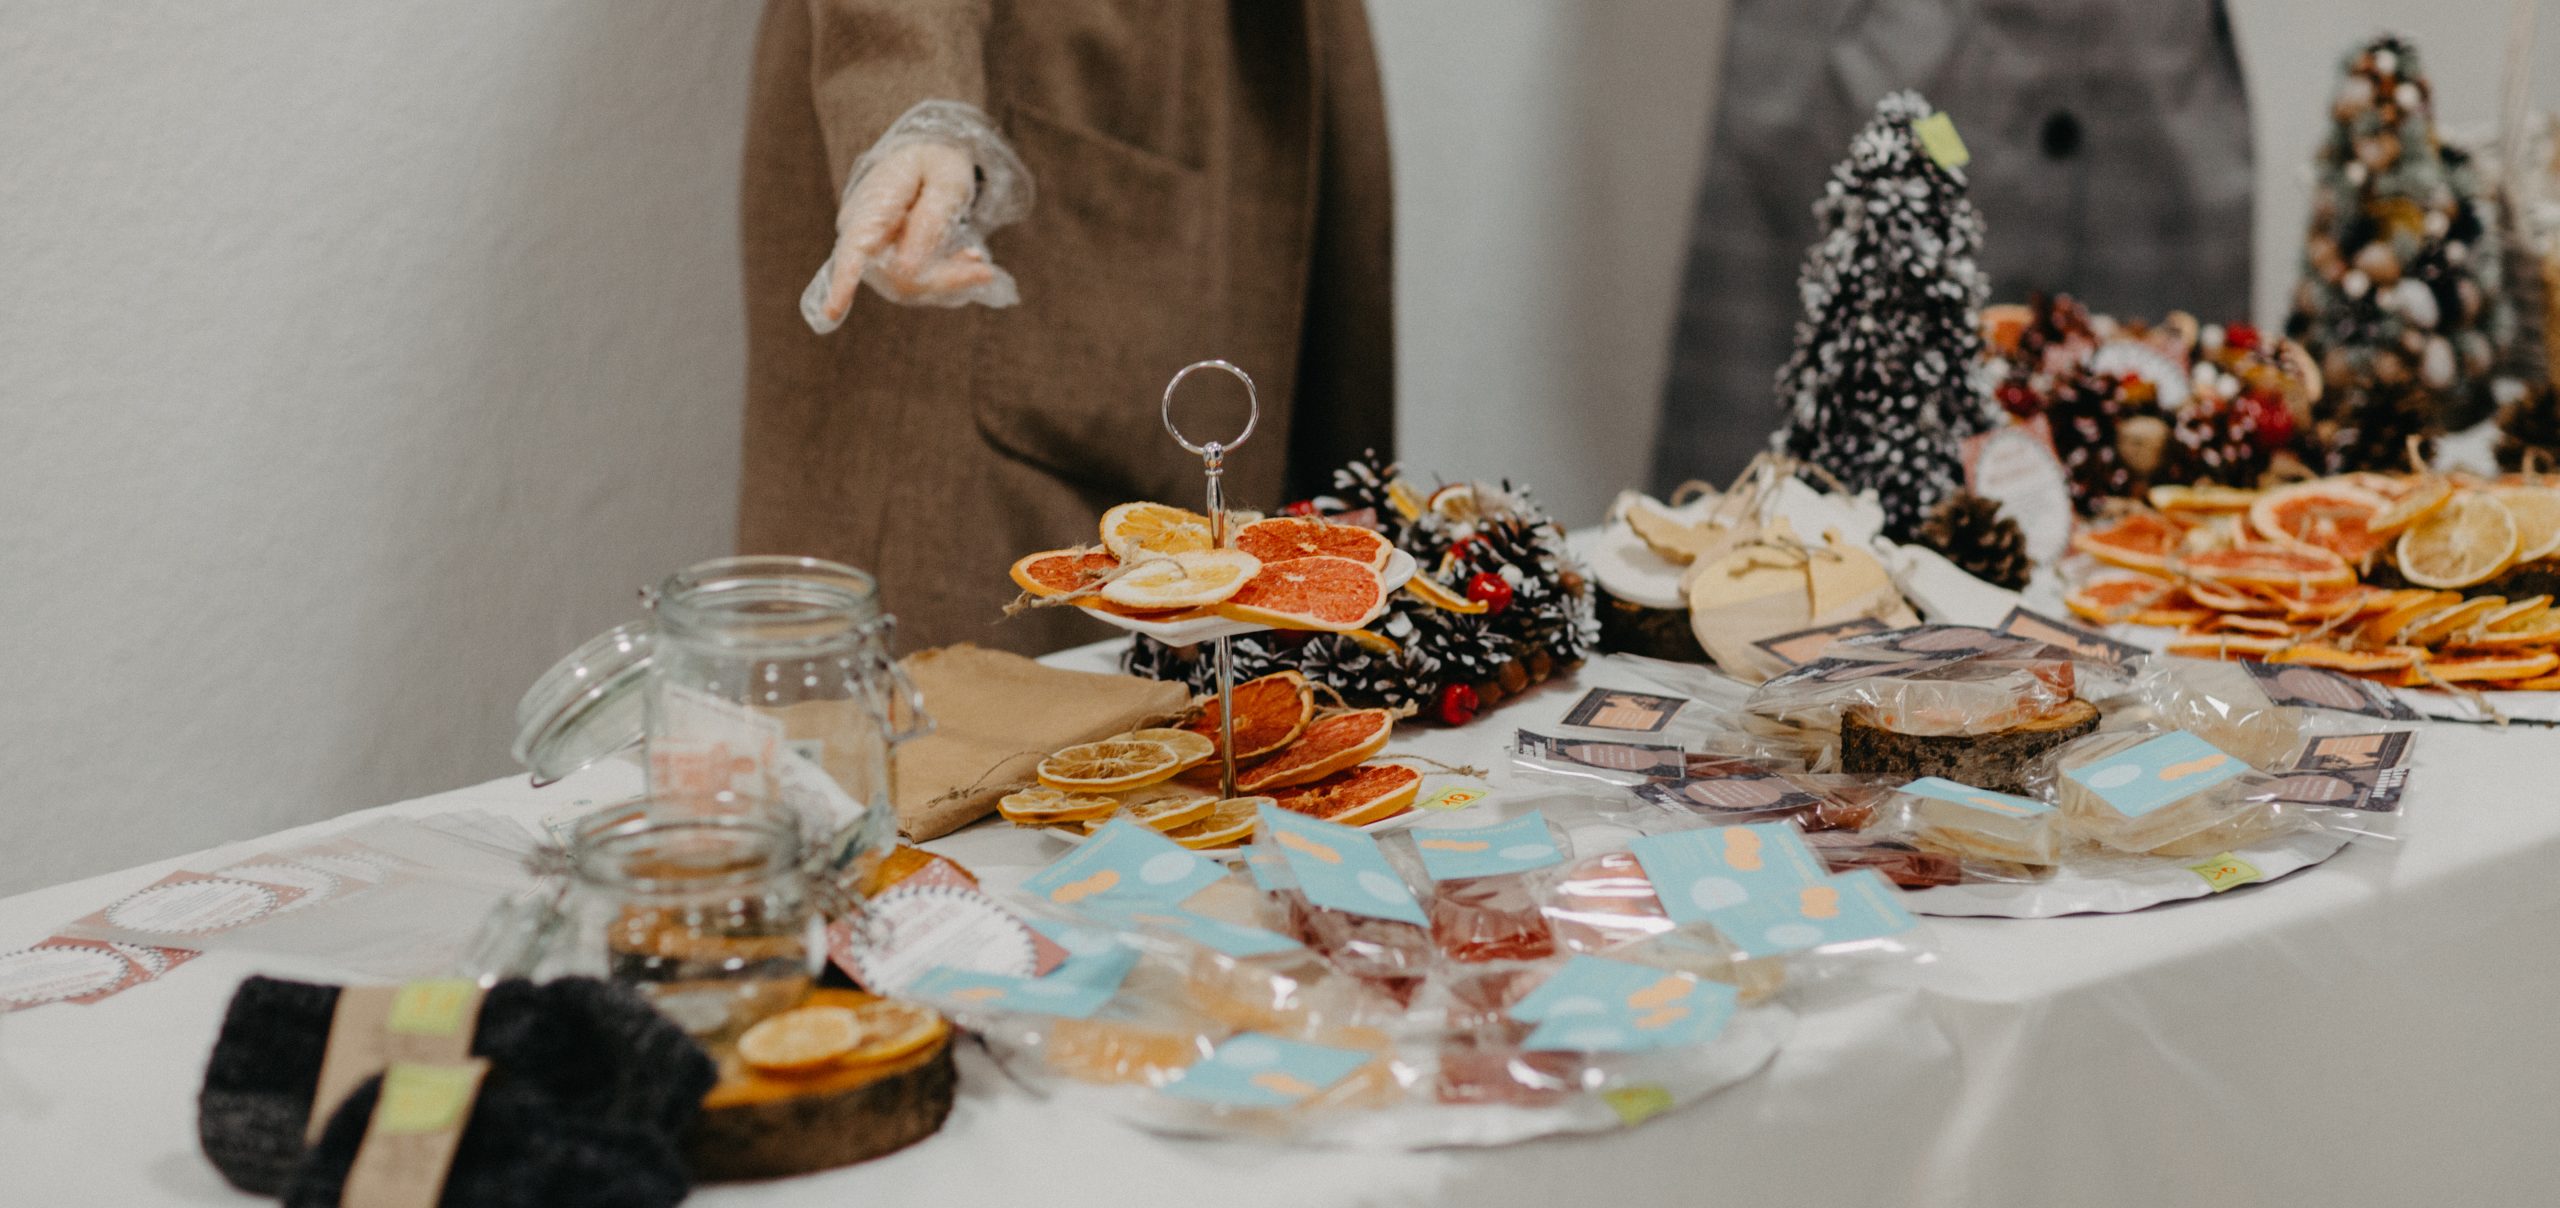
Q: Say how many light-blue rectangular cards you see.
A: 14